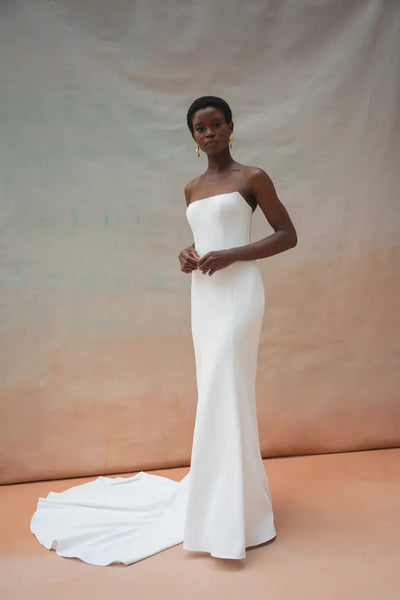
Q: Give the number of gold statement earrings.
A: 2